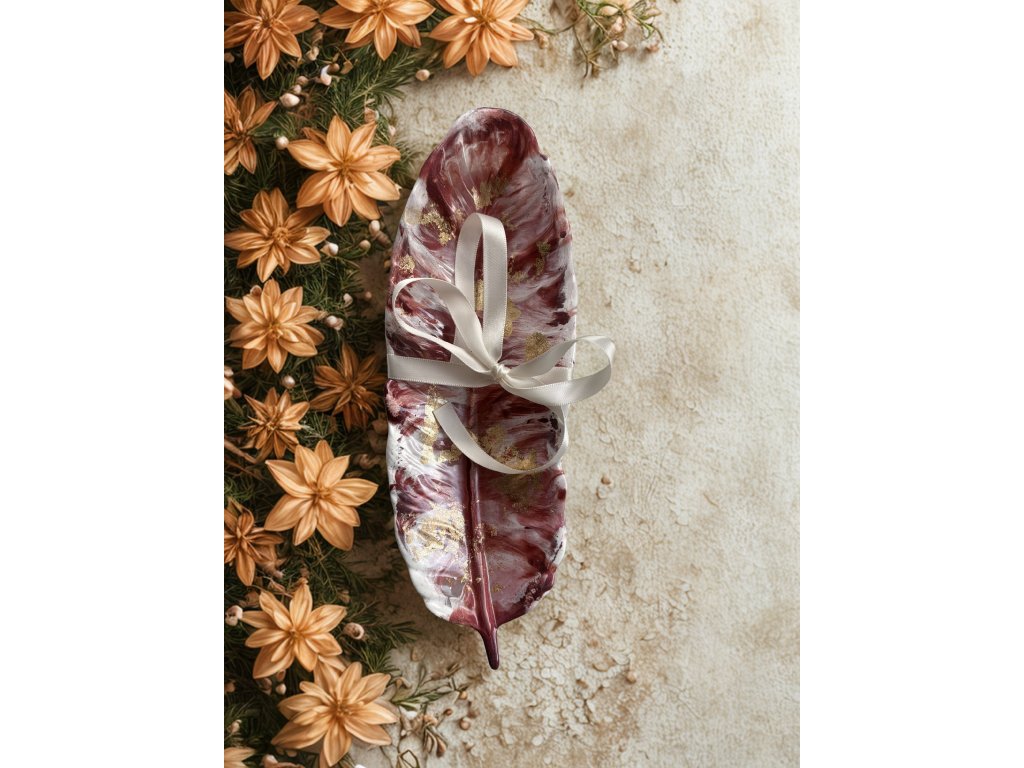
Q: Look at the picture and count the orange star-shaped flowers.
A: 14